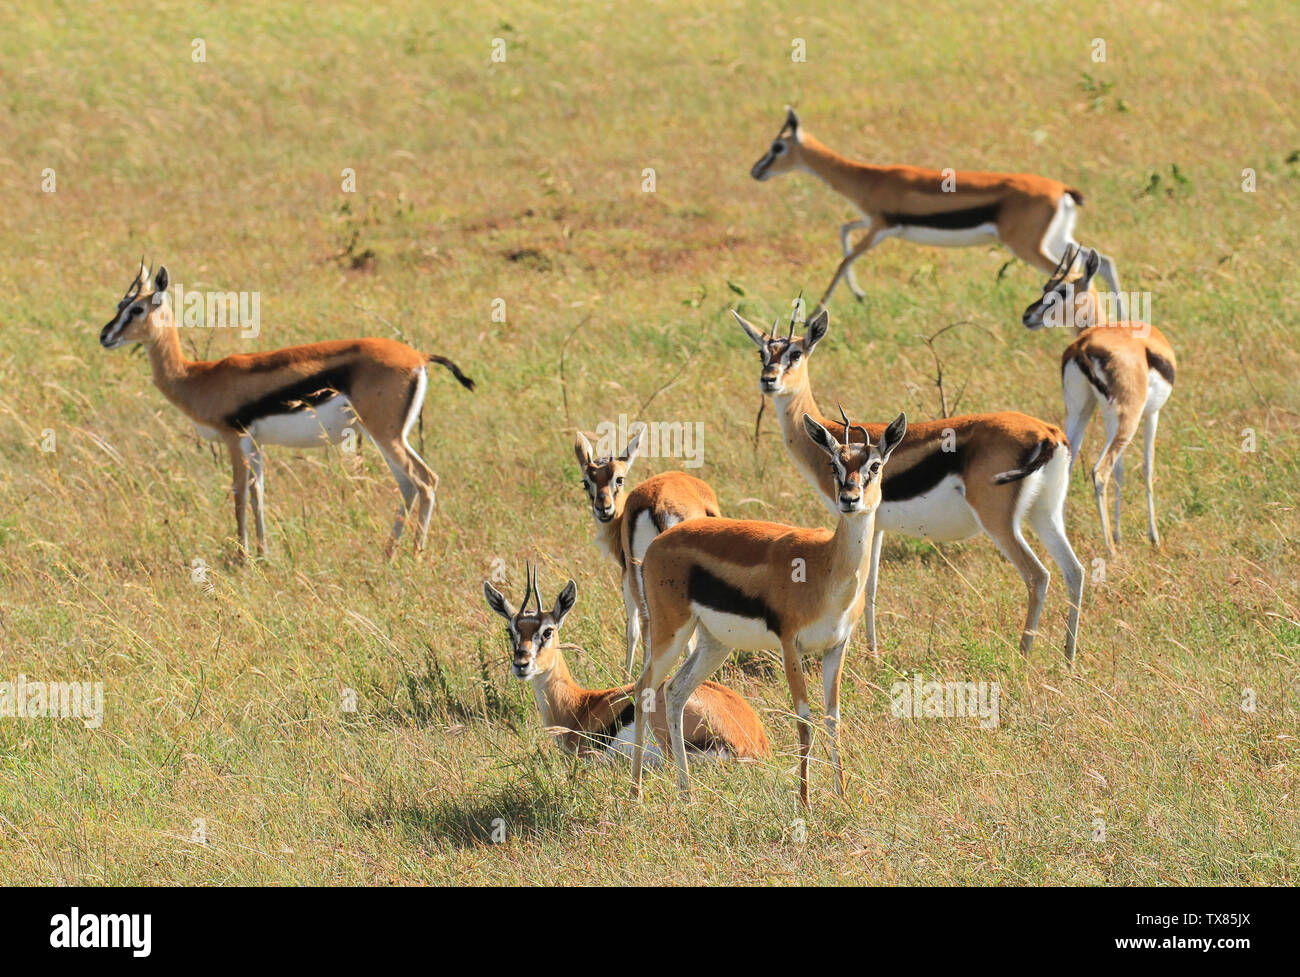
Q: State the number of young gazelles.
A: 1